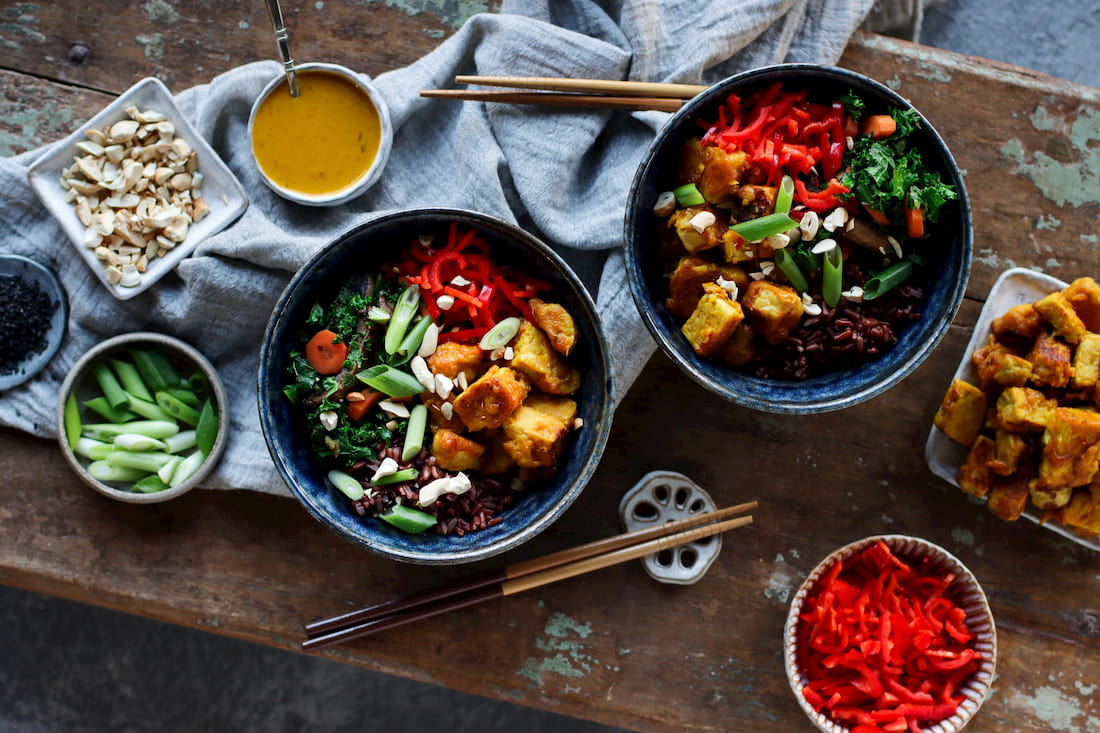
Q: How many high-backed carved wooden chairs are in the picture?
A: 0